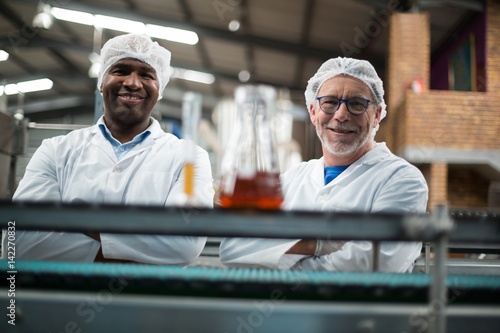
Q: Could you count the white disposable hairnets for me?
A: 2